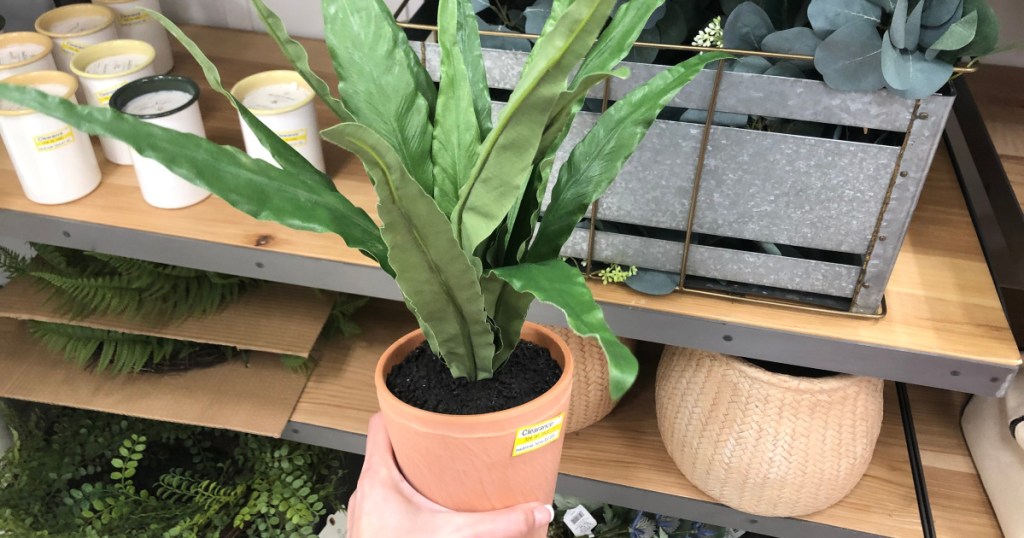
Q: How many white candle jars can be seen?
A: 7